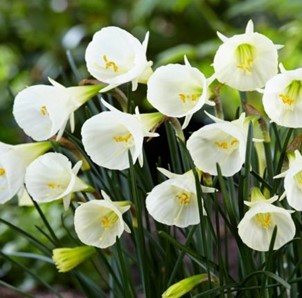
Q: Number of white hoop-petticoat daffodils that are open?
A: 13